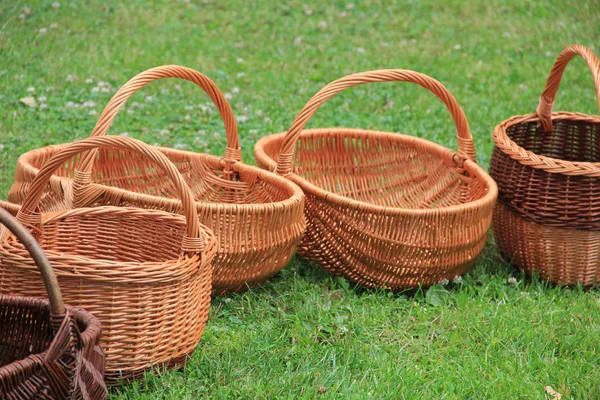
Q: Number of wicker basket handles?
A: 5